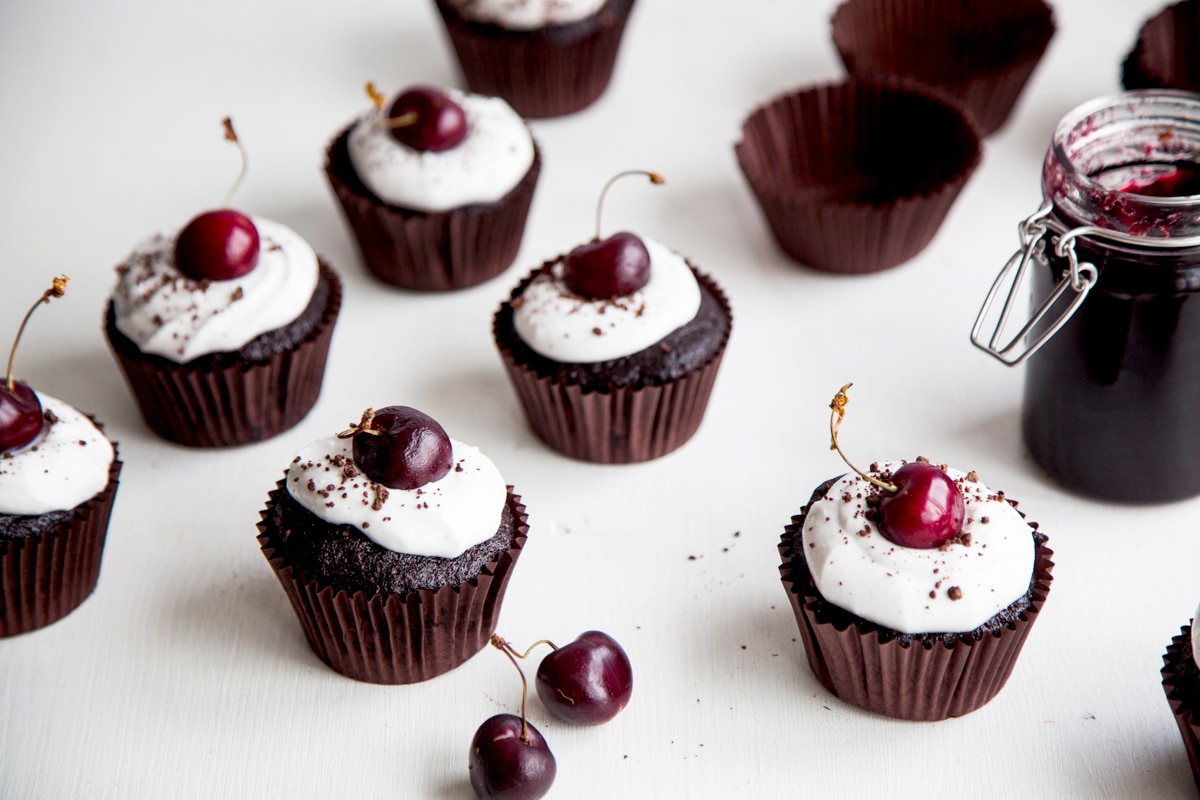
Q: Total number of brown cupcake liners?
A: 11